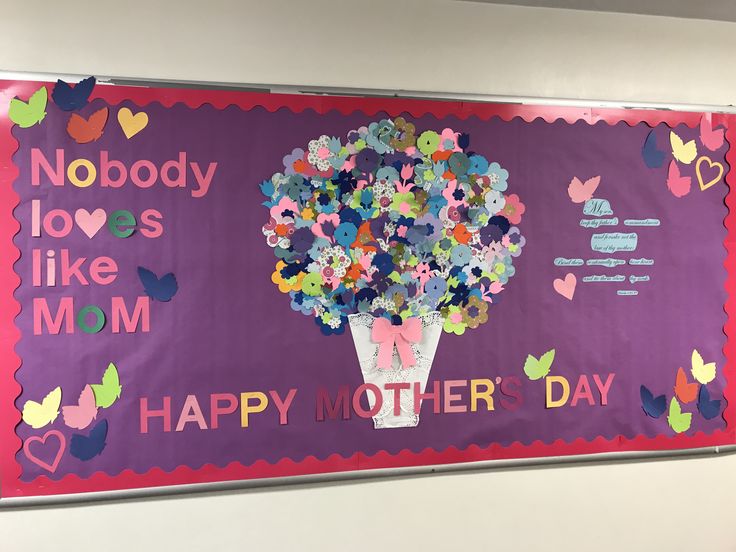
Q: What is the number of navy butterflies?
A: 6